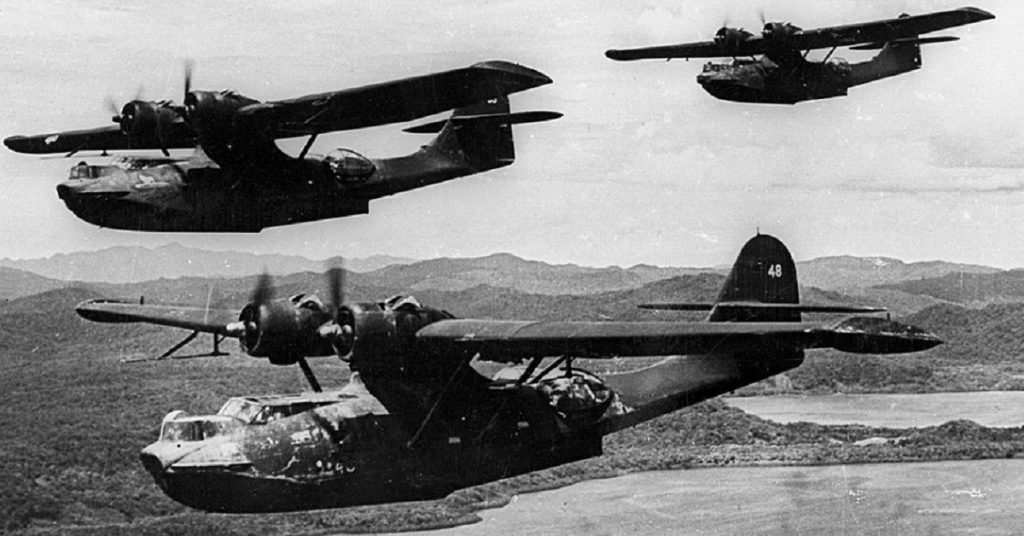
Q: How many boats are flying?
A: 3